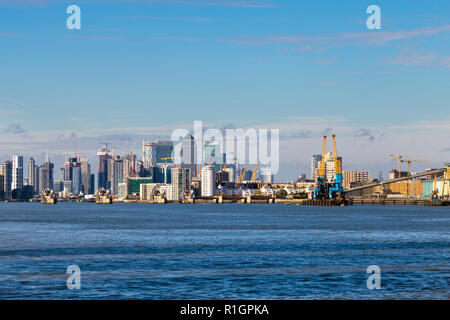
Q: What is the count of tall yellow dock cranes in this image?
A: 2